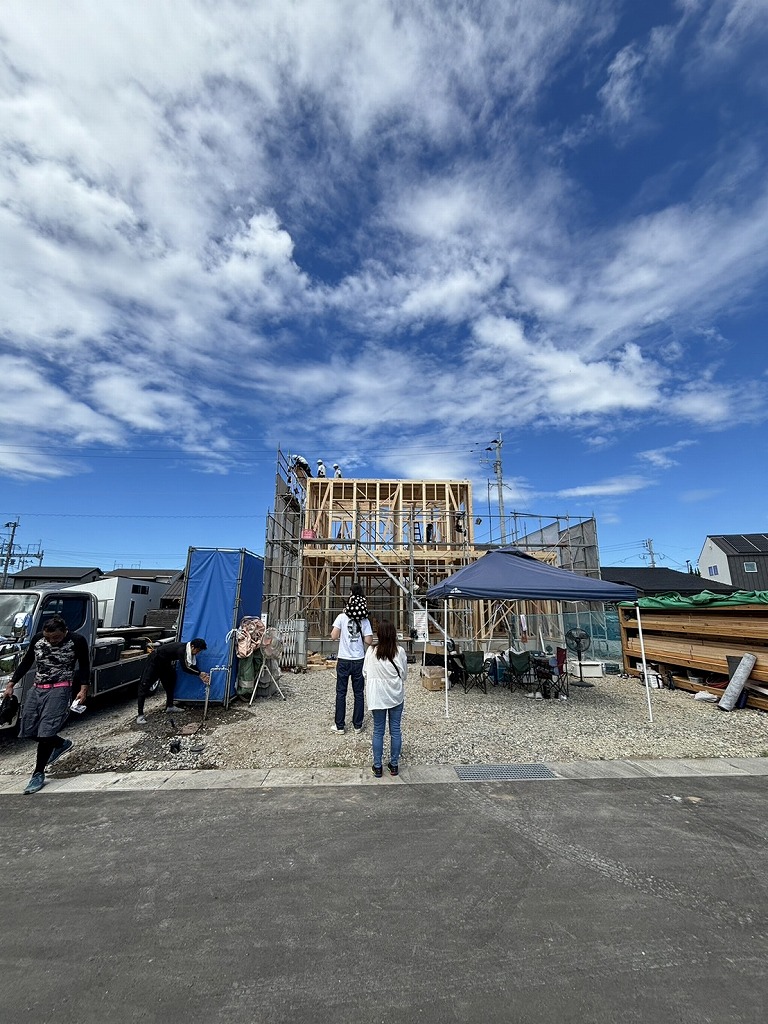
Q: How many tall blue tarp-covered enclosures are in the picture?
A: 1